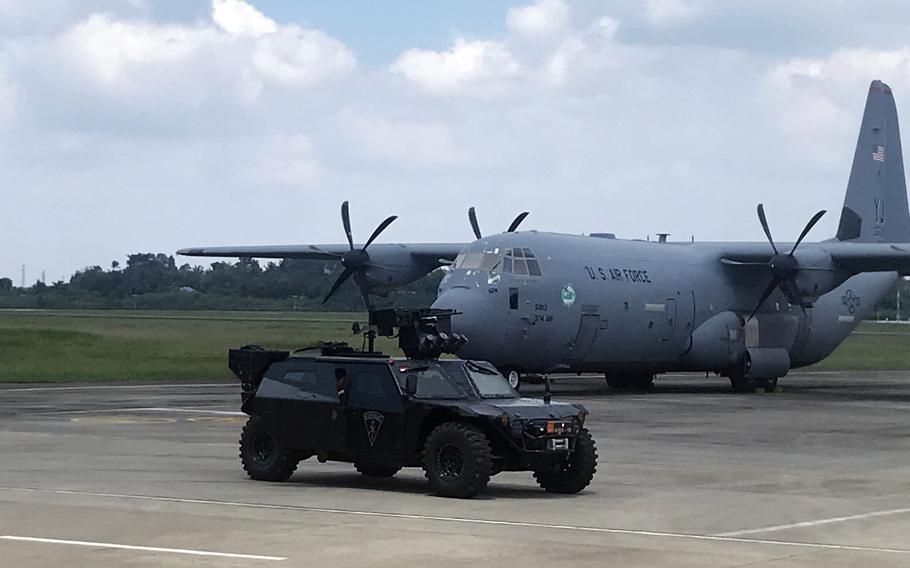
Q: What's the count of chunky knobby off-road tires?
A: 4